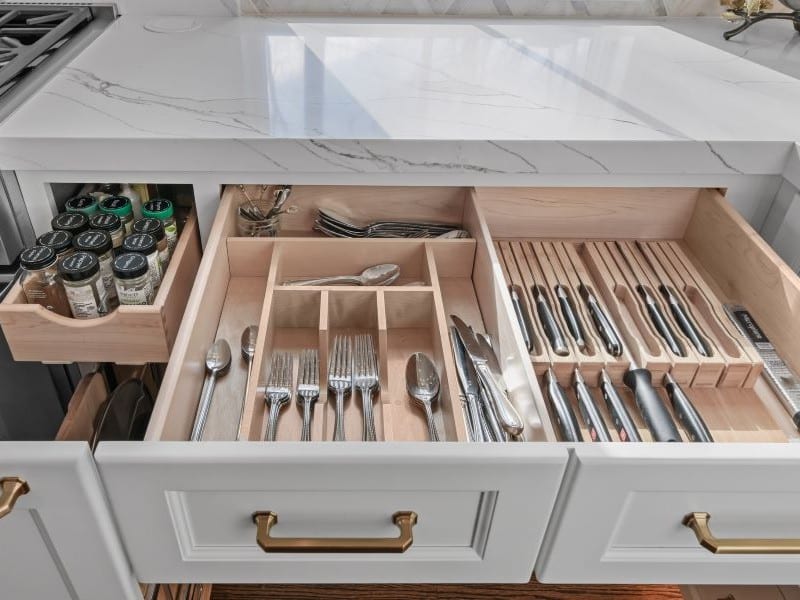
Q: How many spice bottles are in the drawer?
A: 12